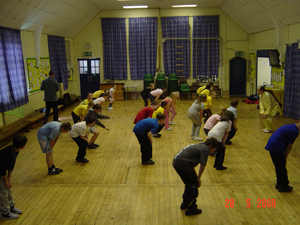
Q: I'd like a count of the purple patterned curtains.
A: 7